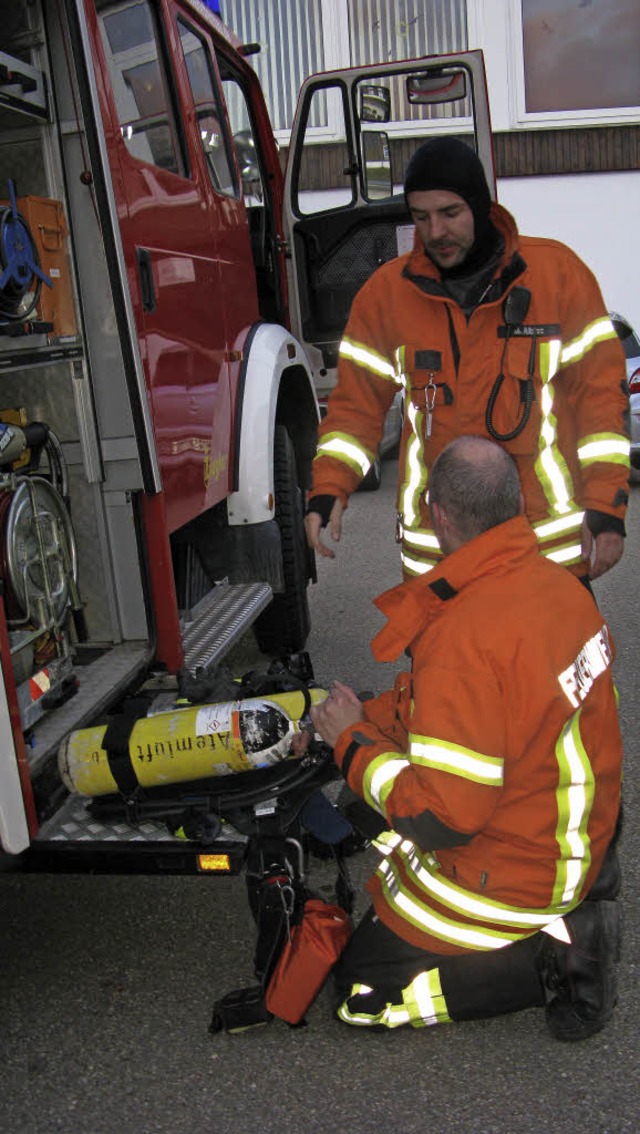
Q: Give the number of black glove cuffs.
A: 2